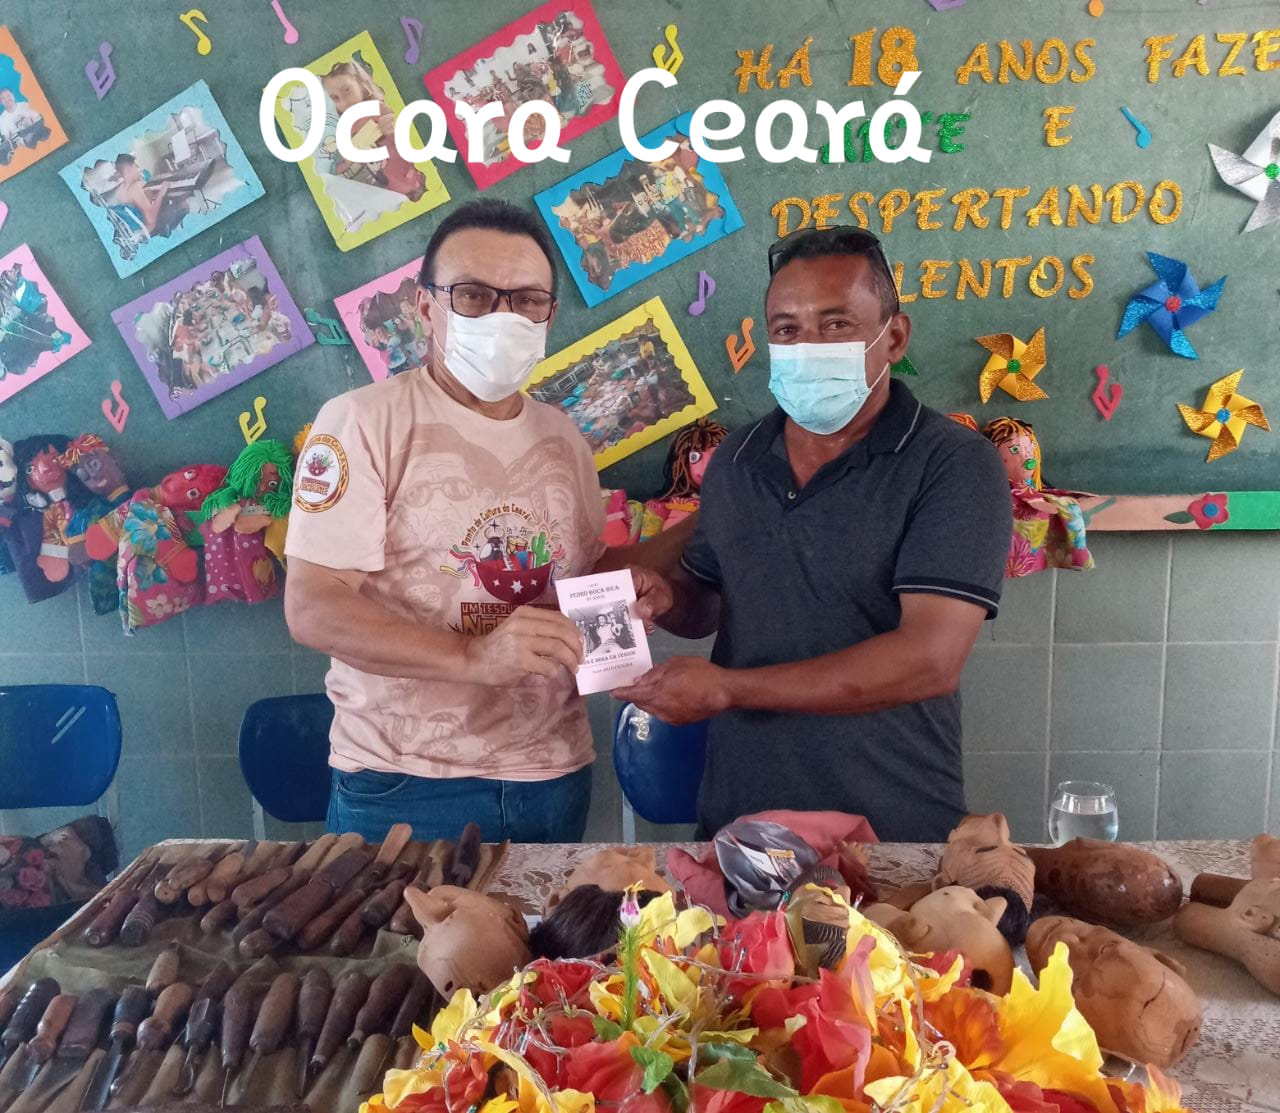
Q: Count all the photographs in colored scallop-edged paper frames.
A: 9